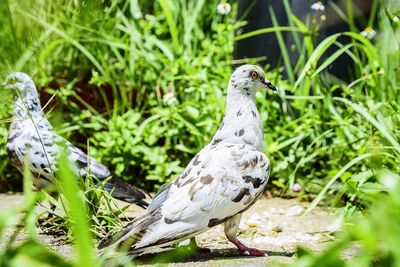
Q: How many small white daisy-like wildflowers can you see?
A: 4